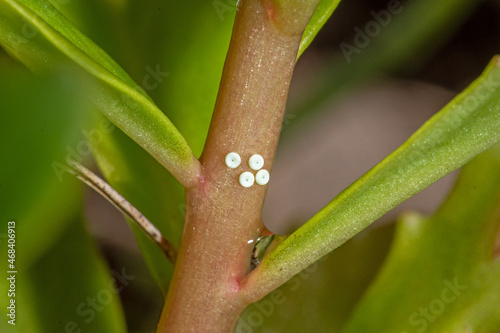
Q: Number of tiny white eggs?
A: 4